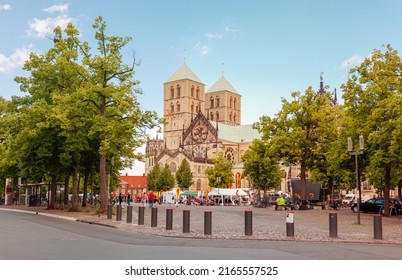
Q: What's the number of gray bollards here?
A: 12